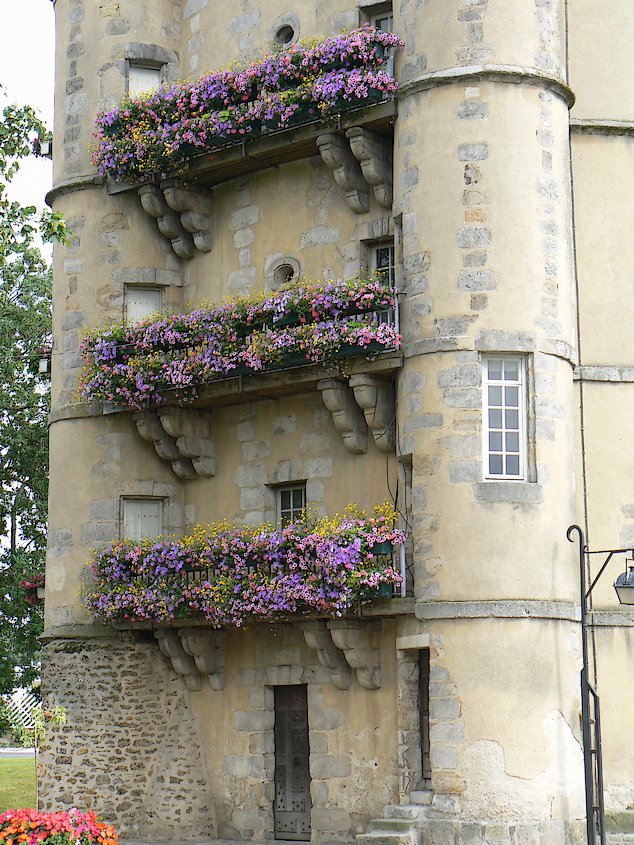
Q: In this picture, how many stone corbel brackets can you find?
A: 12